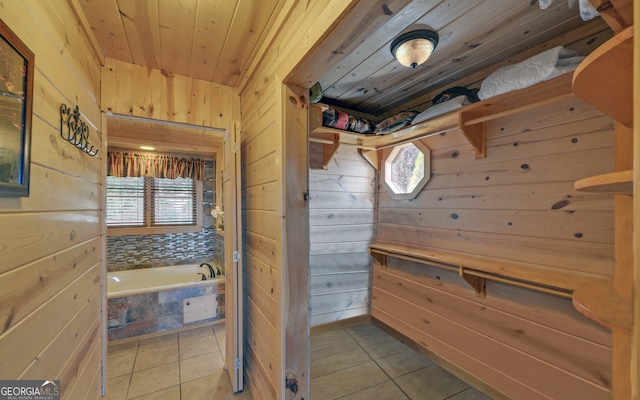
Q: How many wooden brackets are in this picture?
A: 5